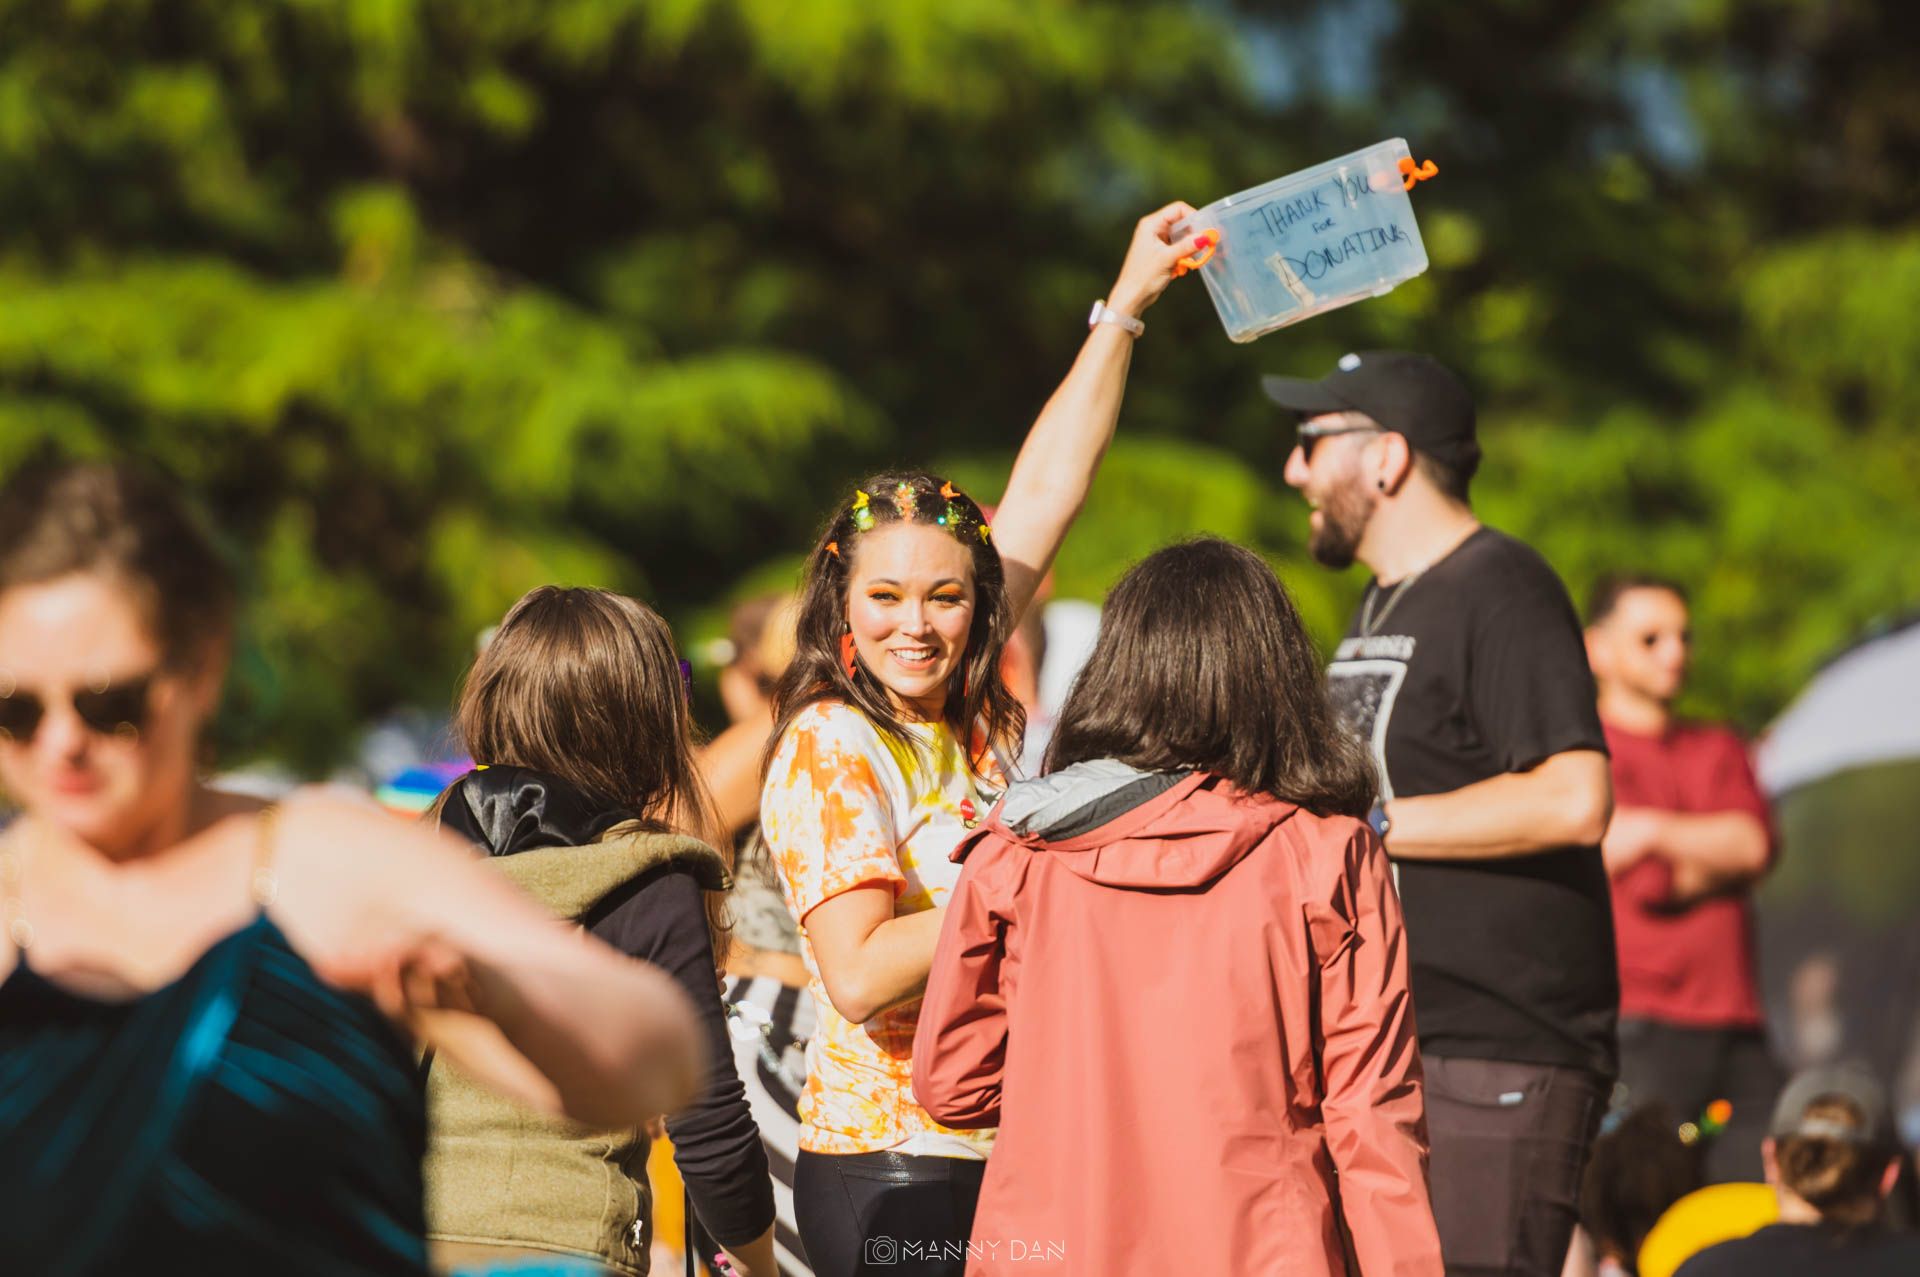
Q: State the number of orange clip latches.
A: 2